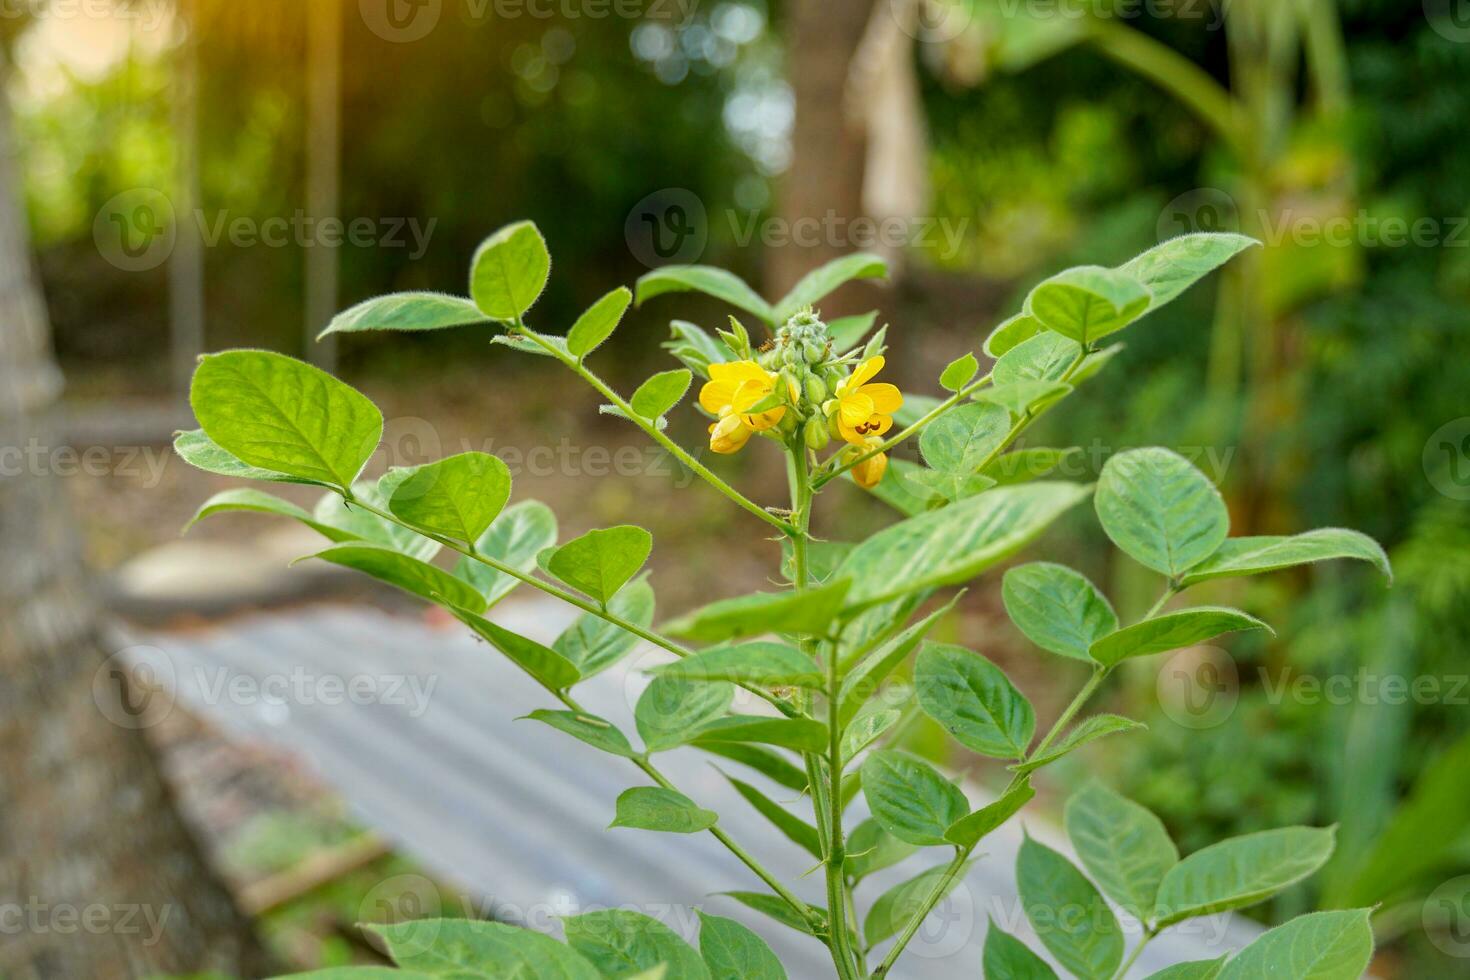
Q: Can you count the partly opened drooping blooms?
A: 2